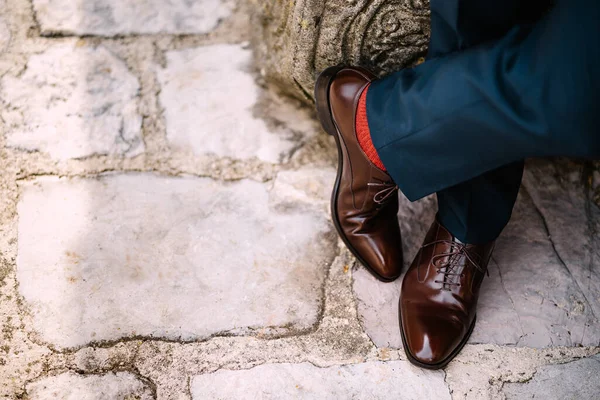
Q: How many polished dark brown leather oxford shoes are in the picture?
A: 2